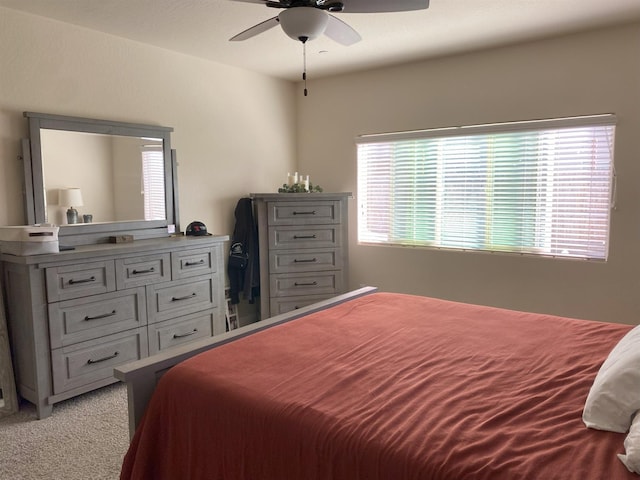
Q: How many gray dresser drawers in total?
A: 12